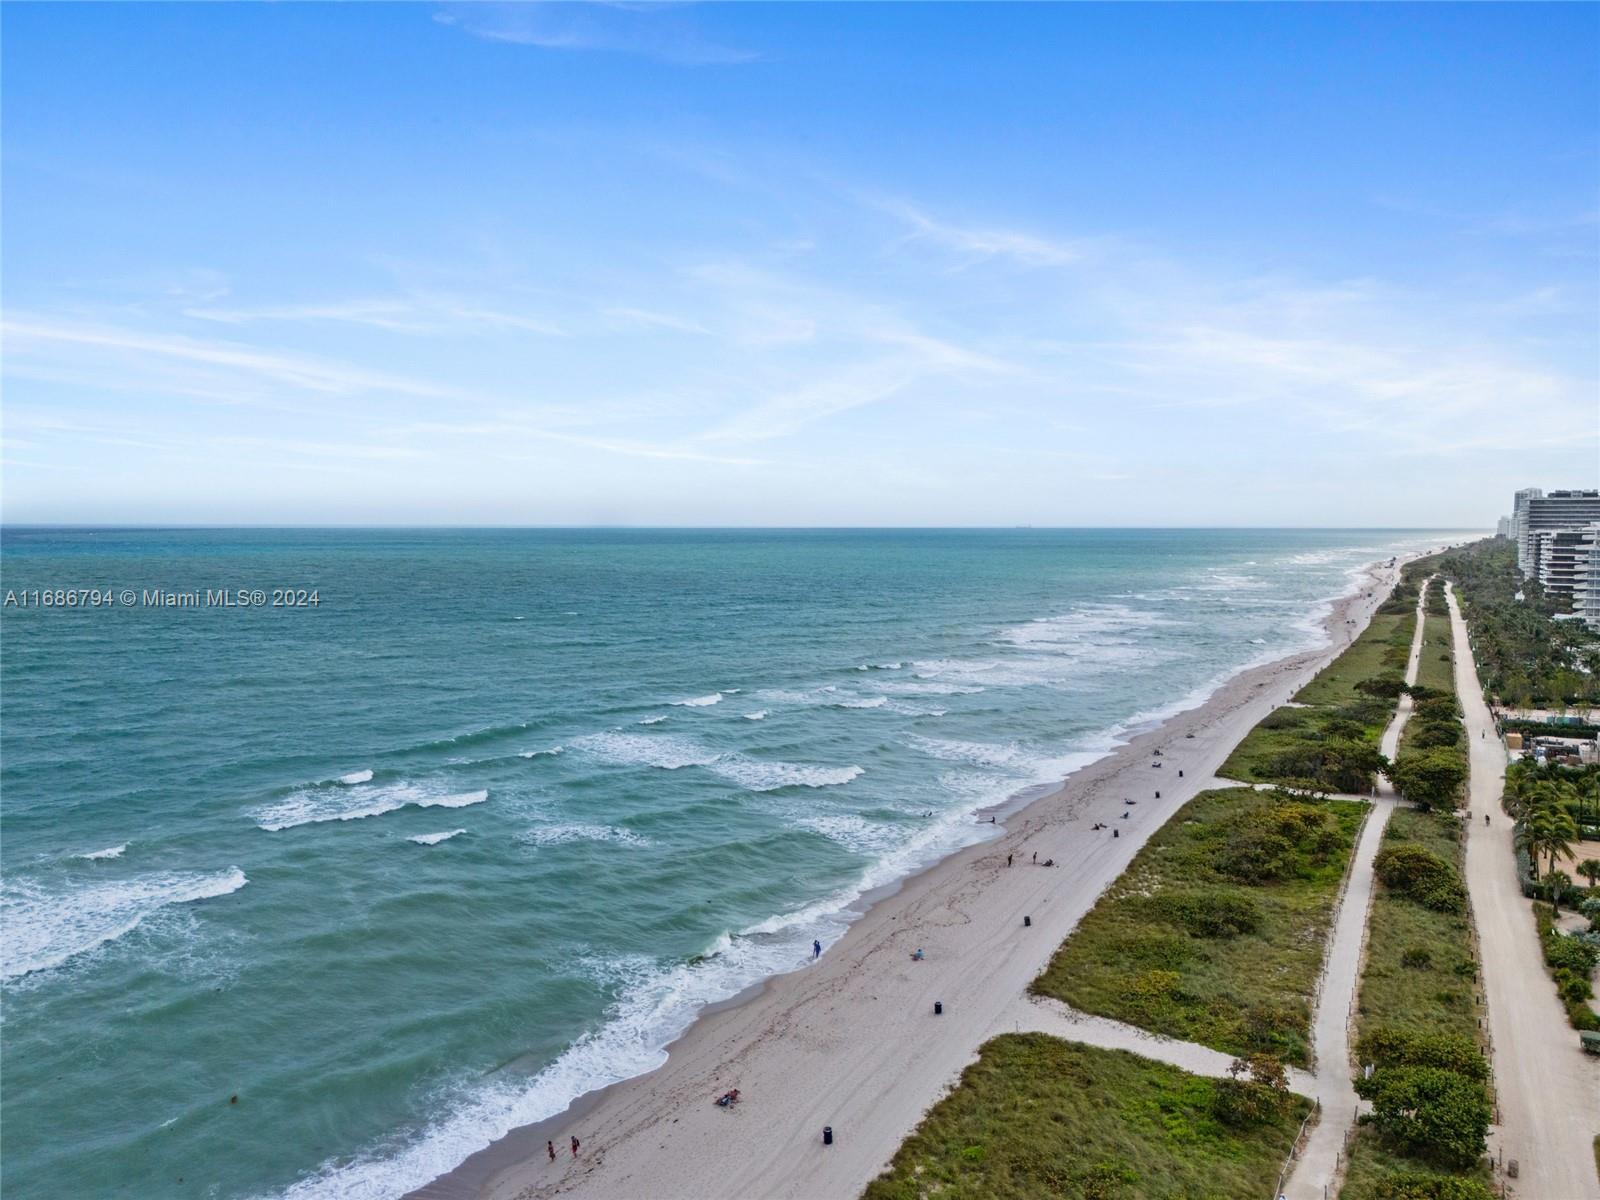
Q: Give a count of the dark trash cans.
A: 6